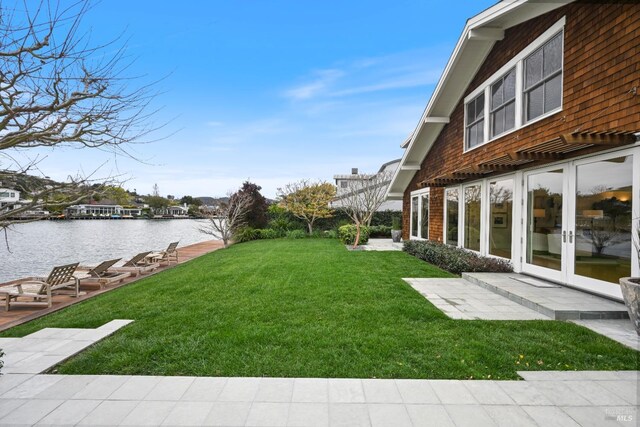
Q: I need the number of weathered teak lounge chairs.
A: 4